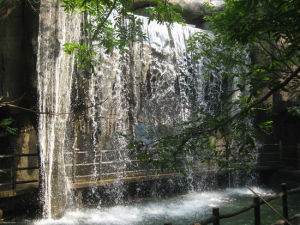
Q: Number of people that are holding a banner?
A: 0